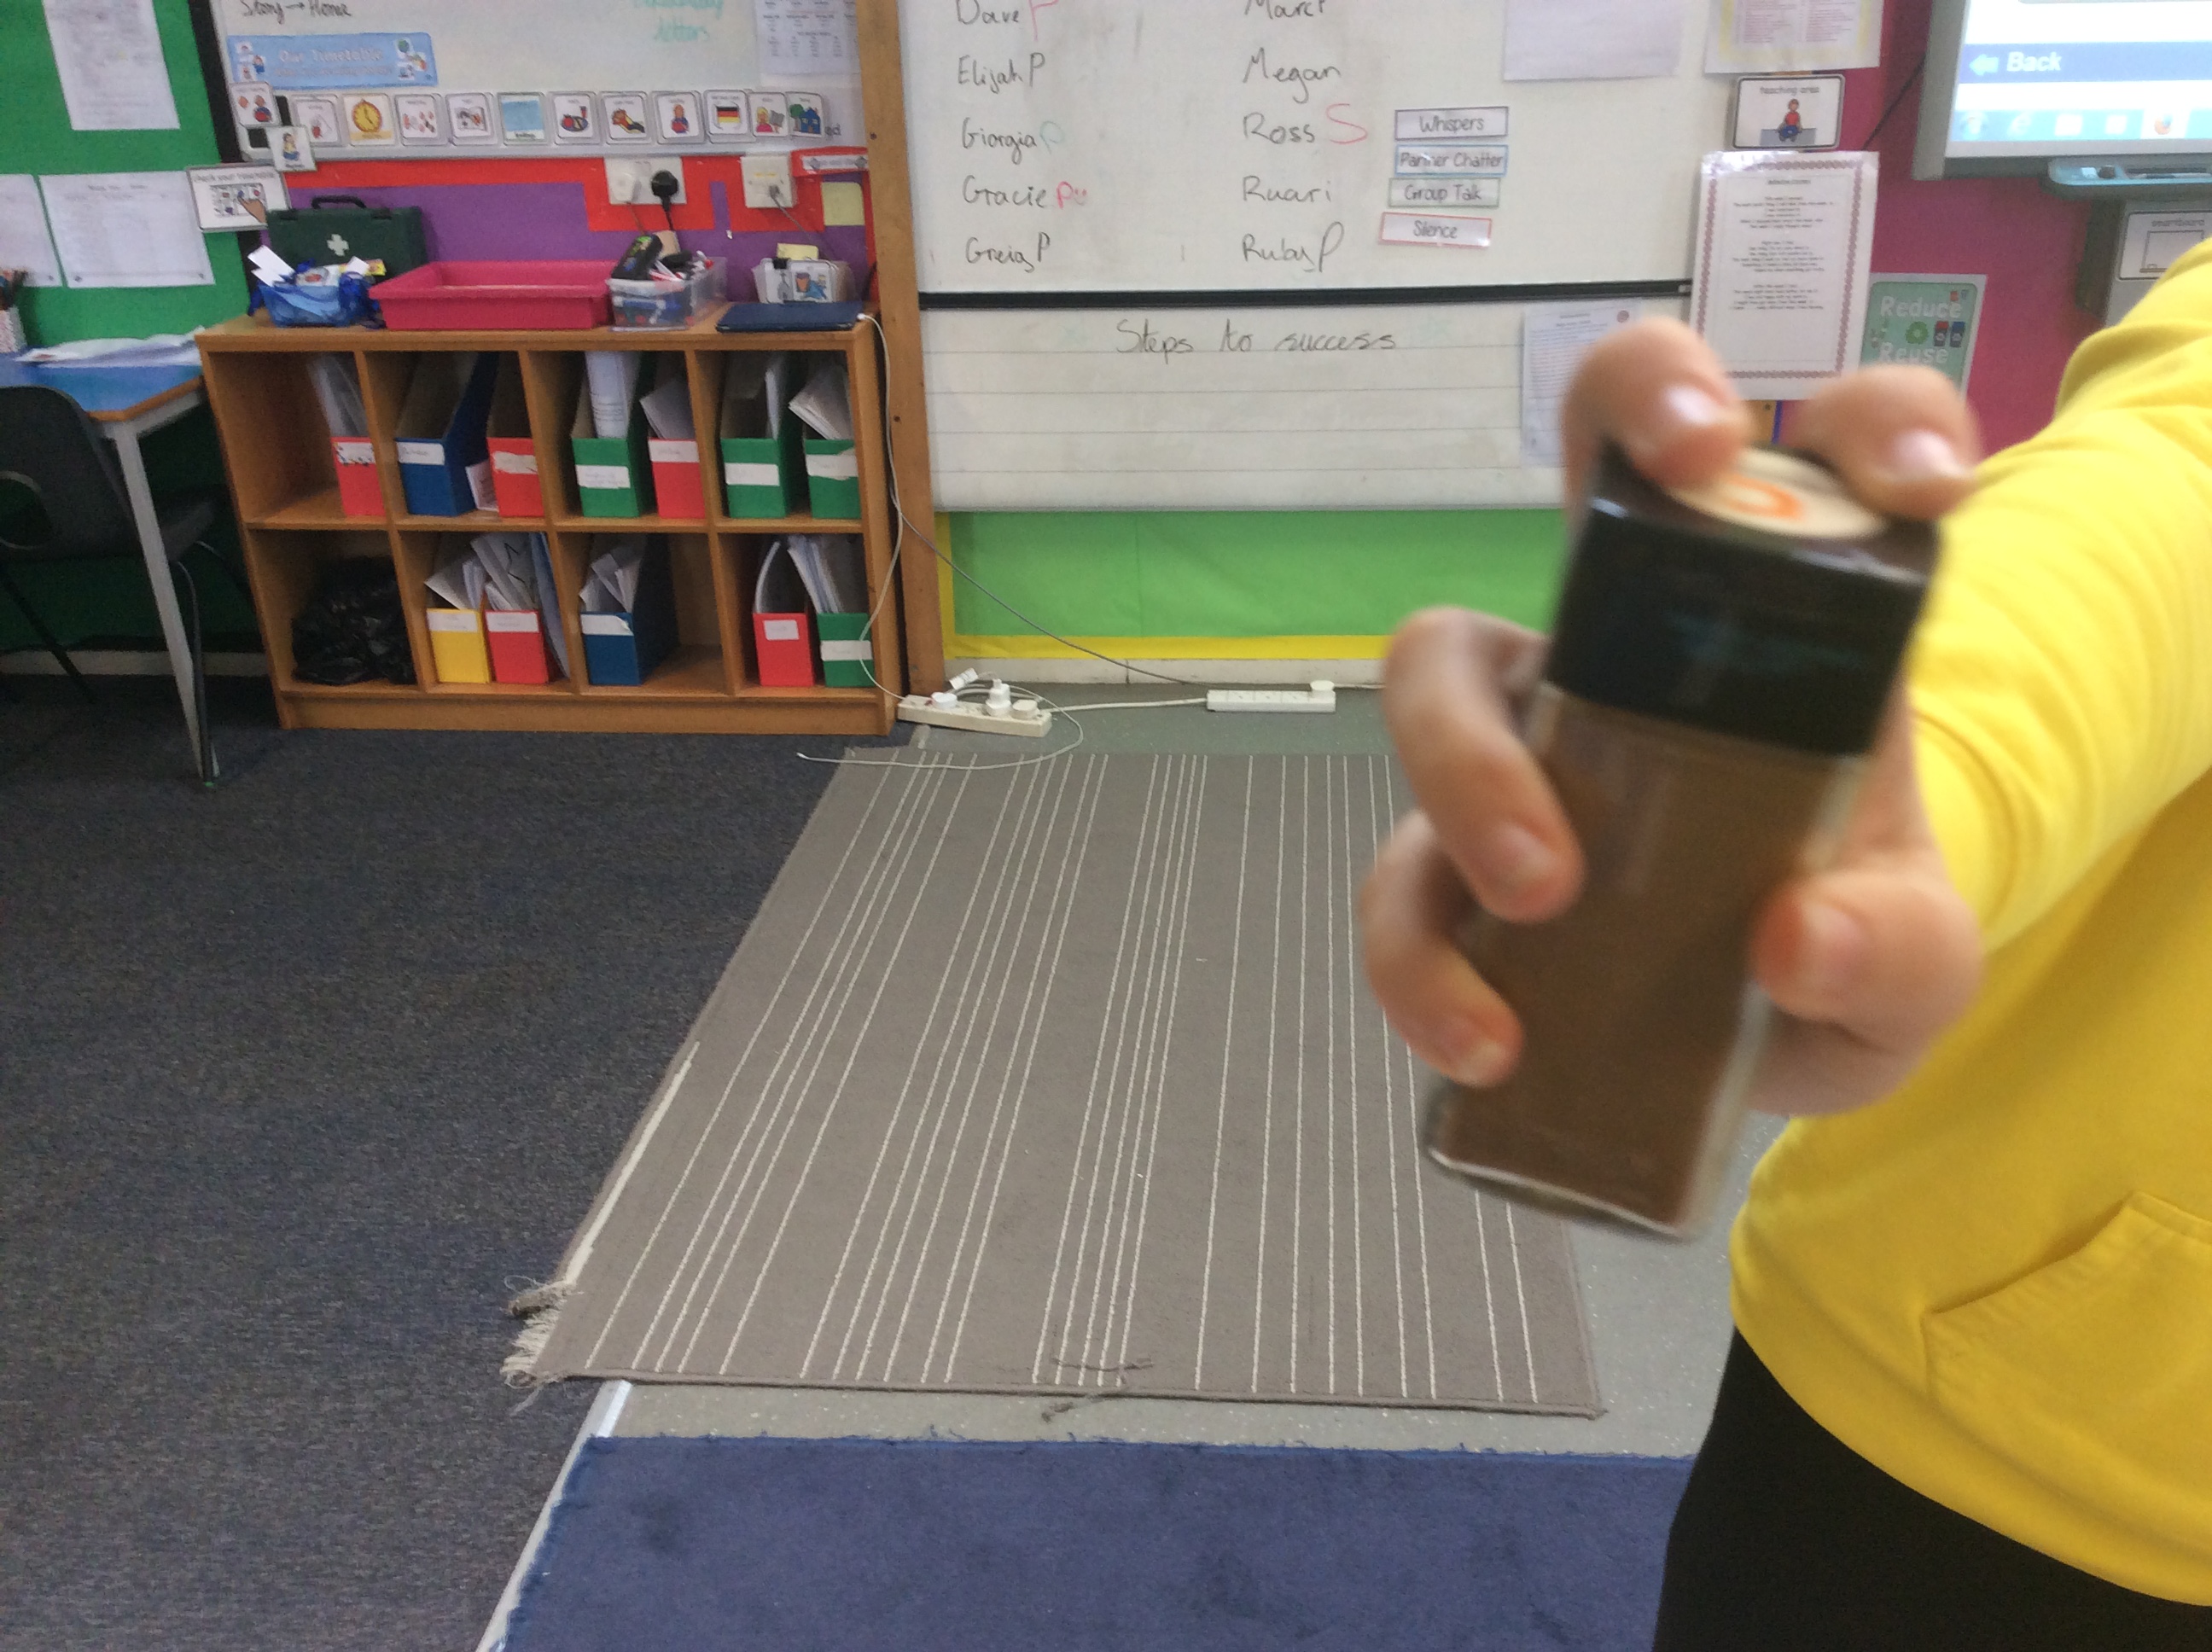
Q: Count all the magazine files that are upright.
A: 12